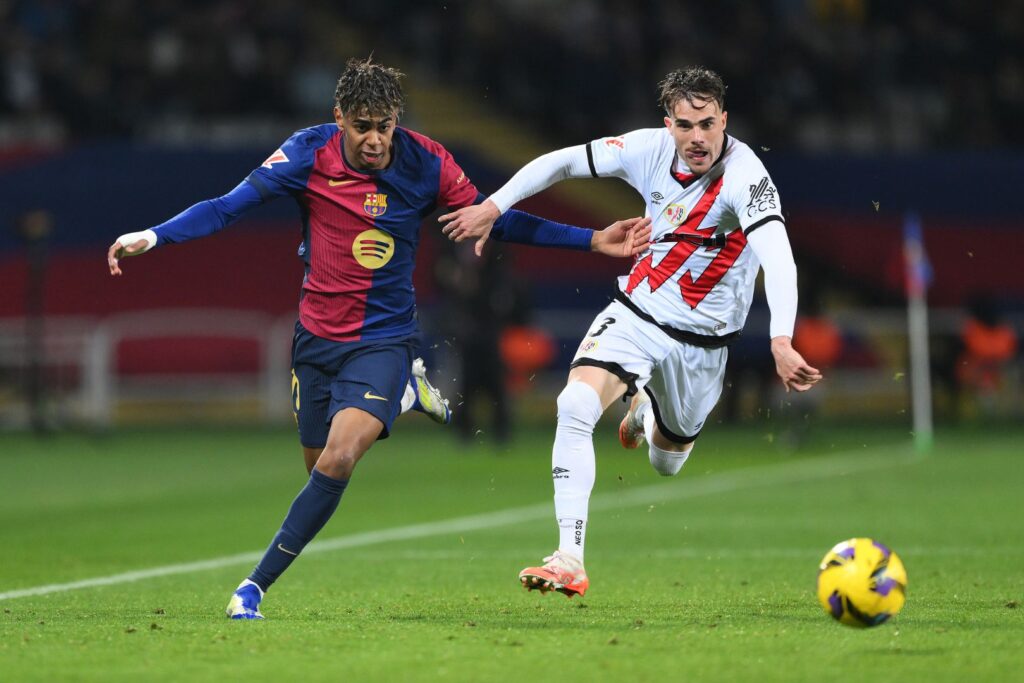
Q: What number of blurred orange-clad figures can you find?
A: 3